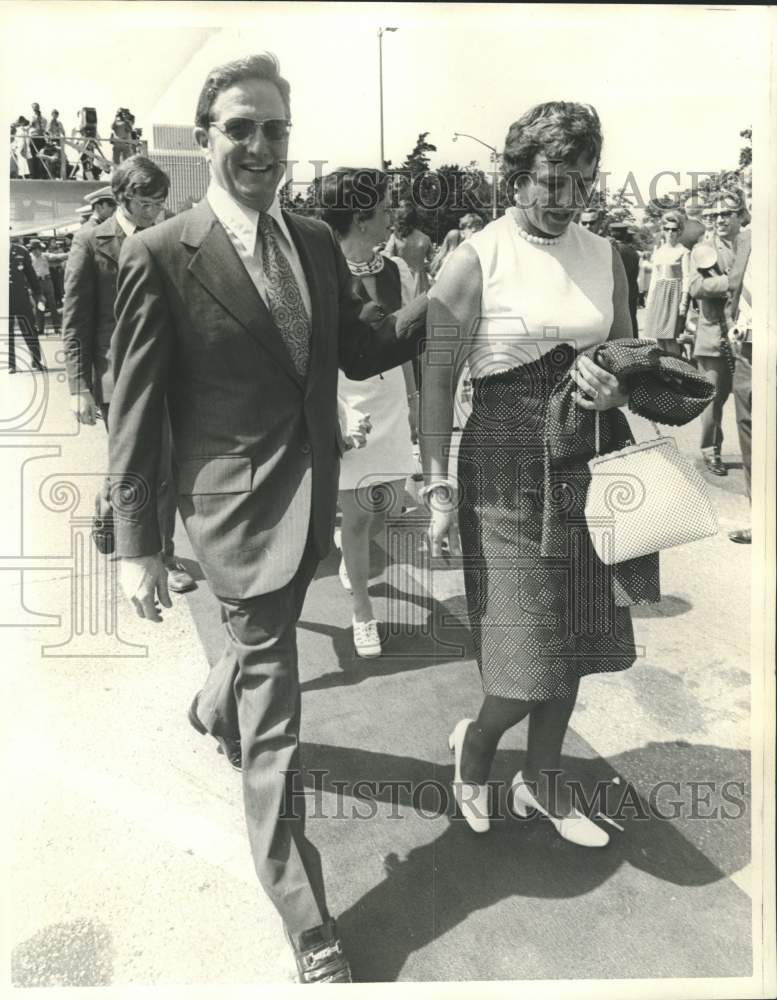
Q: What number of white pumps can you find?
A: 2